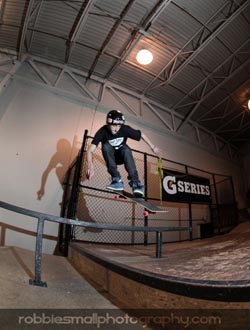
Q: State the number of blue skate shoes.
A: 2